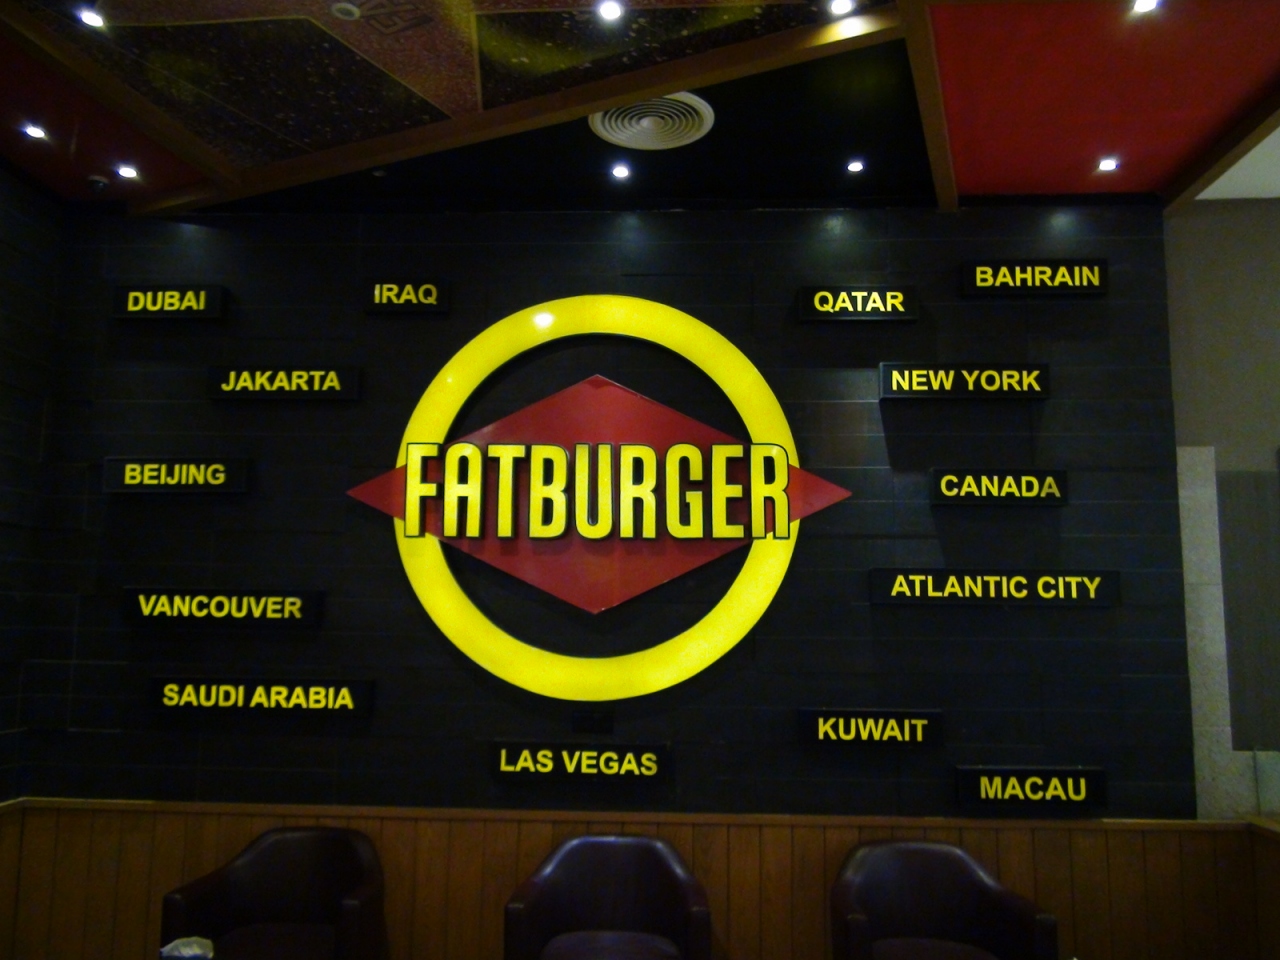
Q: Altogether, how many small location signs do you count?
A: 14